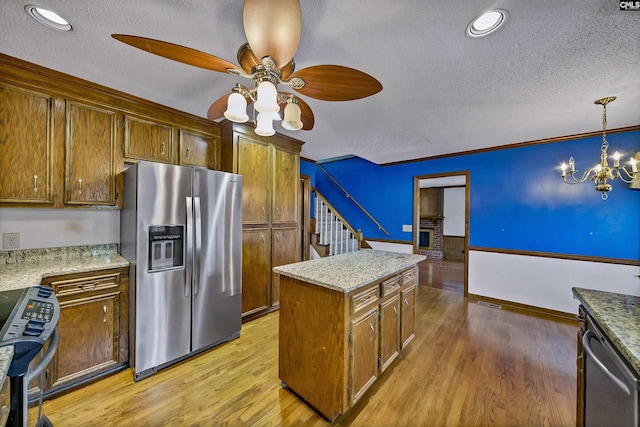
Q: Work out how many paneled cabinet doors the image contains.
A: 12